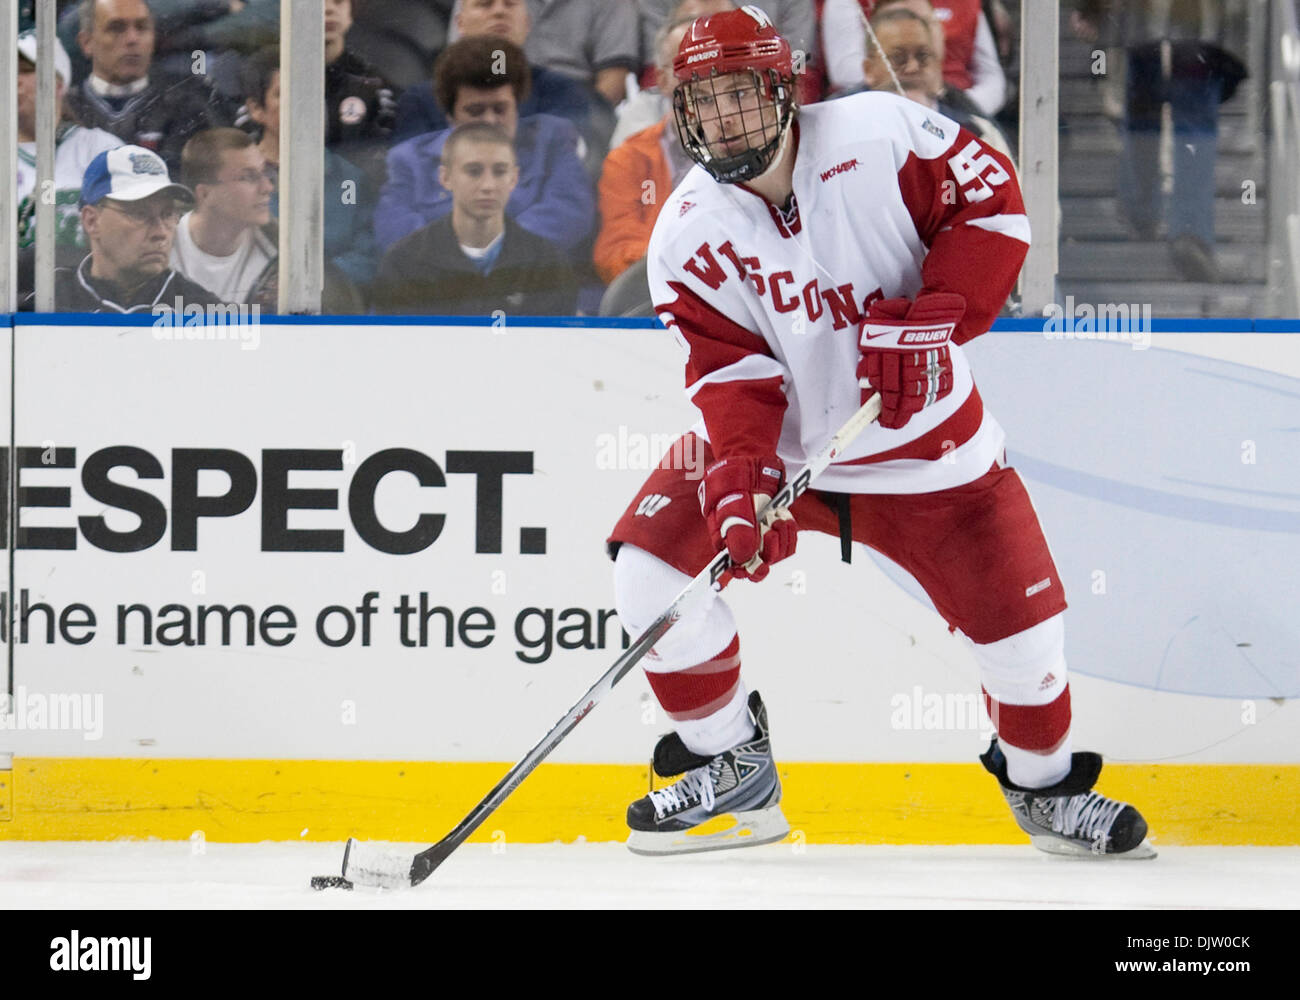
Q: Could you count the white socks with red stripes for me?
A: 2